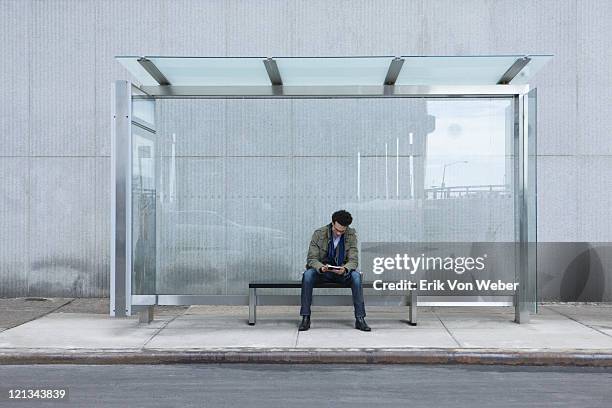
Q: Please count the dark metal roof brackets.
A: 4